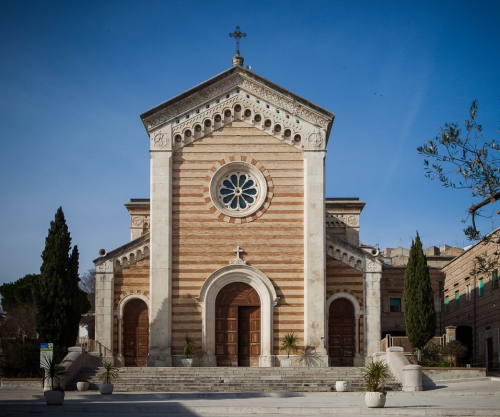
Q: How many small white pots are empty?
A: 2